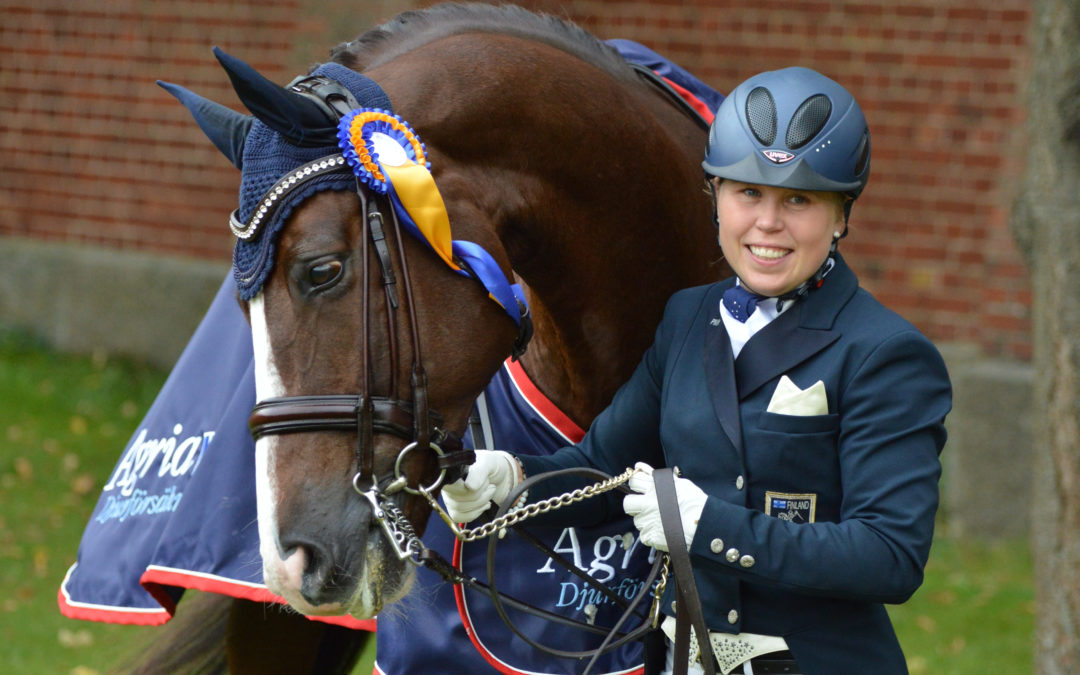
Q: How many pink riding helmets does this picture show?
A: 0